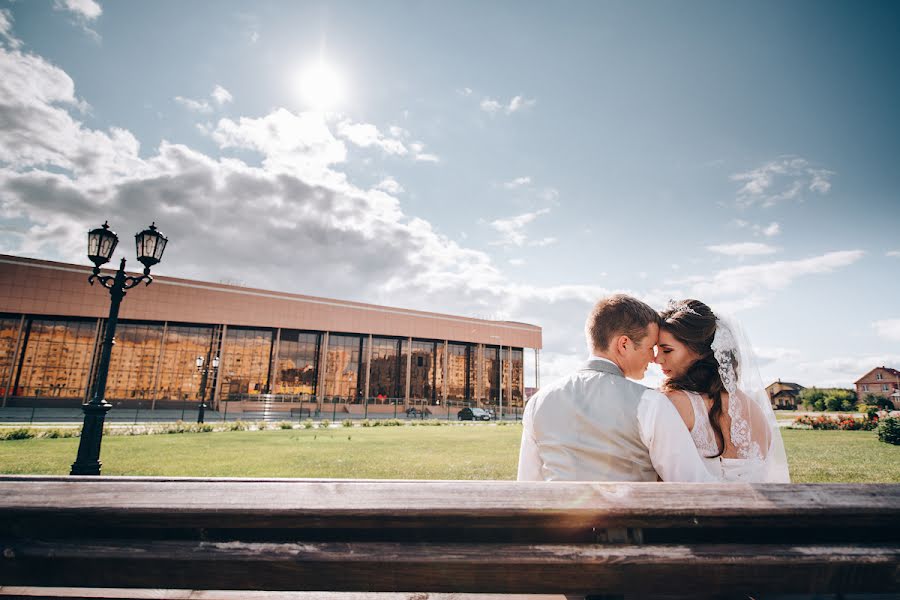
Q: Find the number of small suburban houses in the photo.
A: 2